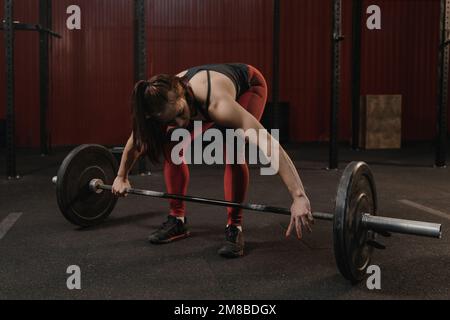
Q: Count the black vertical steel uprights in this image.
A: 7